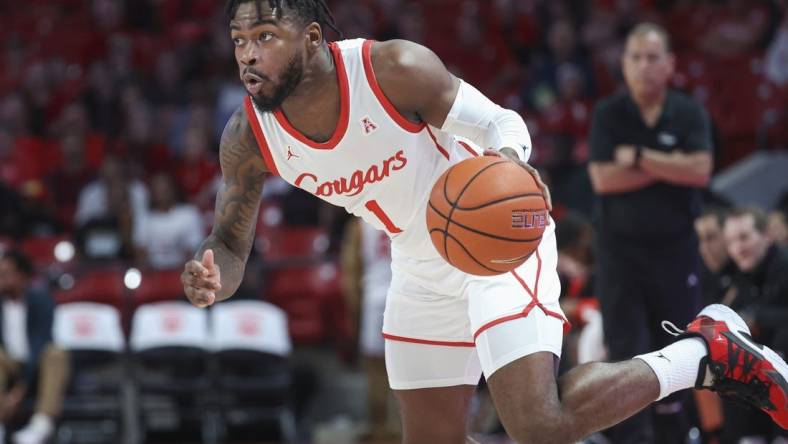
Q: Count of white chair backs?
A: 3